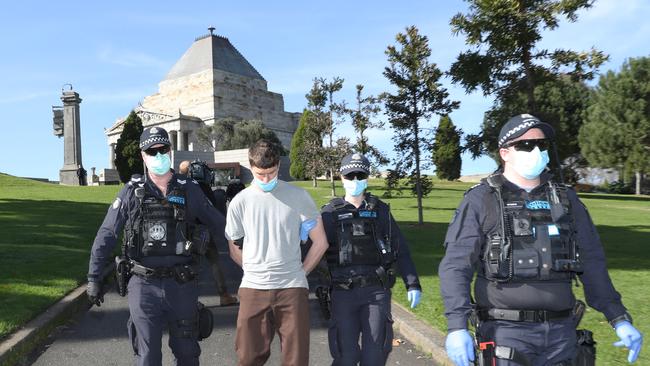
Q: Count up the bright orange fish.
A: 0